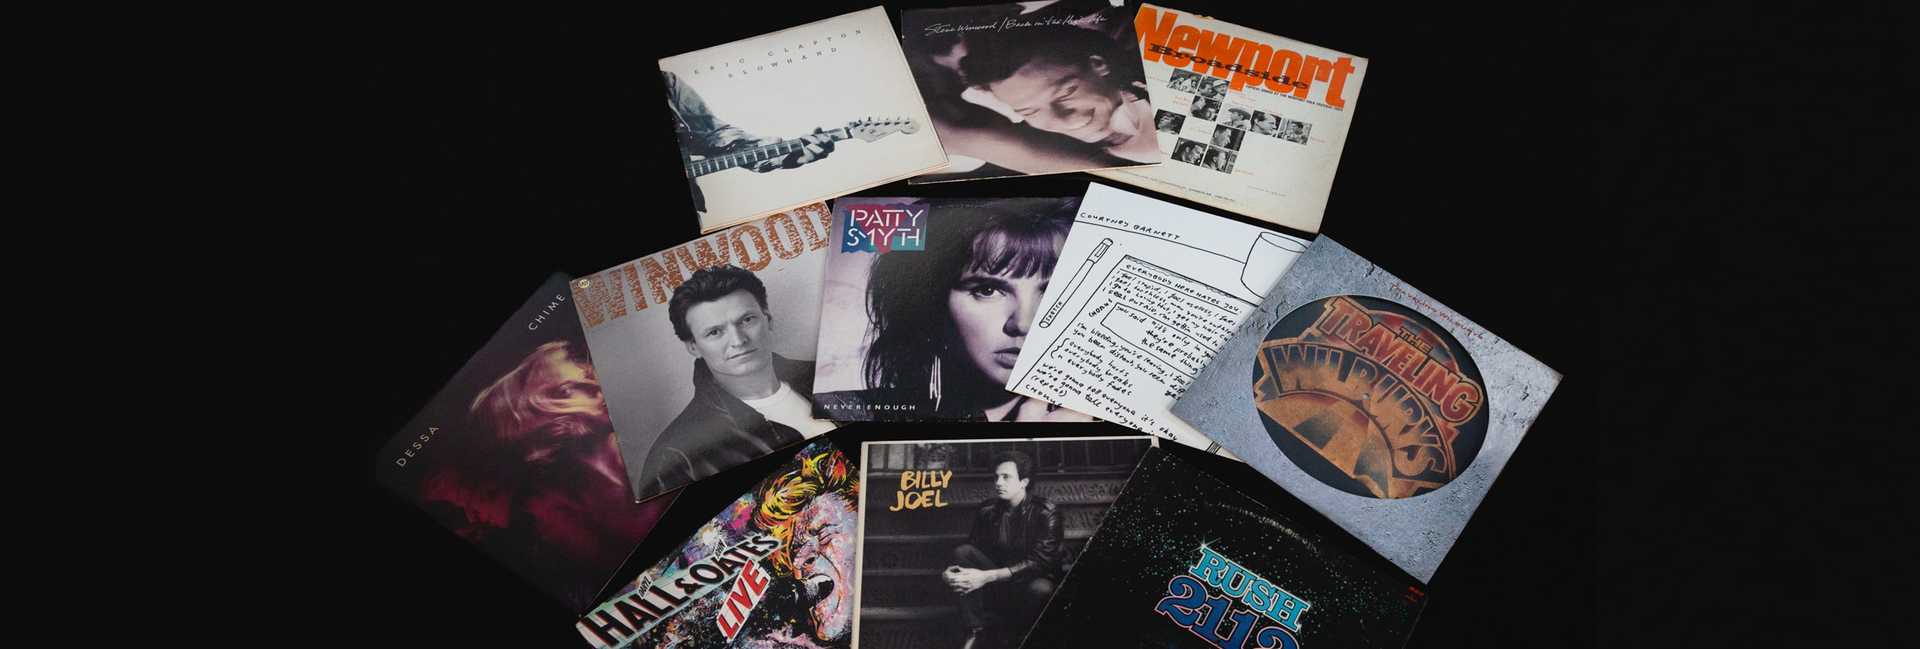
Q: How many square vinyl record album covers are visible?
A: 11